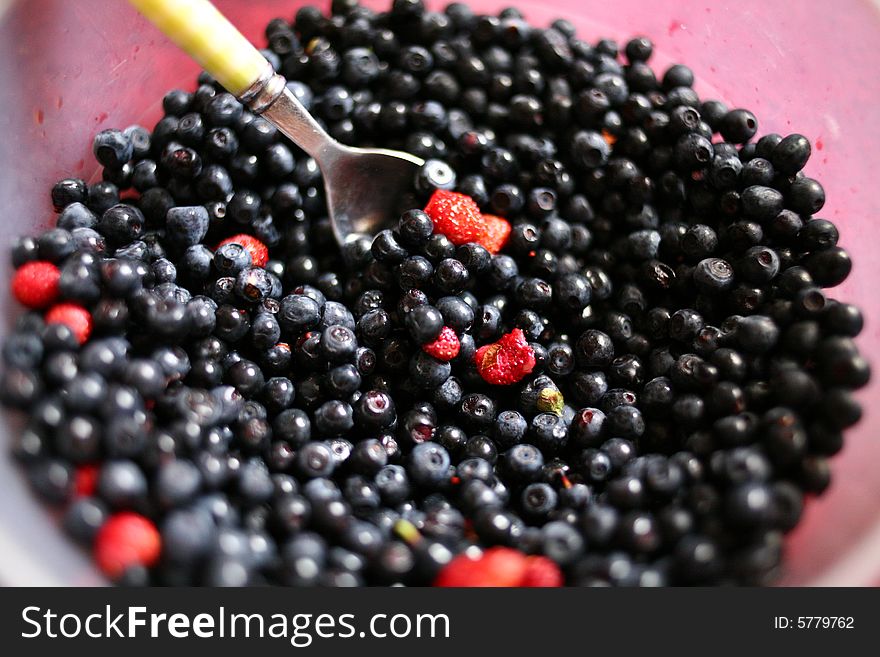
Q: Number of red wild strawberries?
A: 11